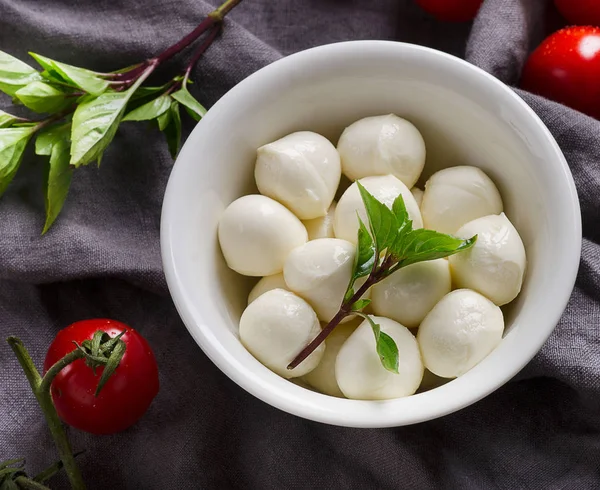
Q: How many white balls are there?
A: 15